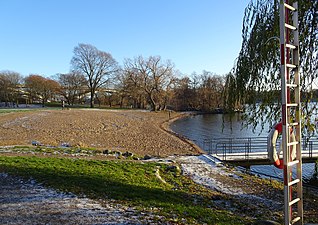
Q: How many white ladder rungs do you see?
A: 12